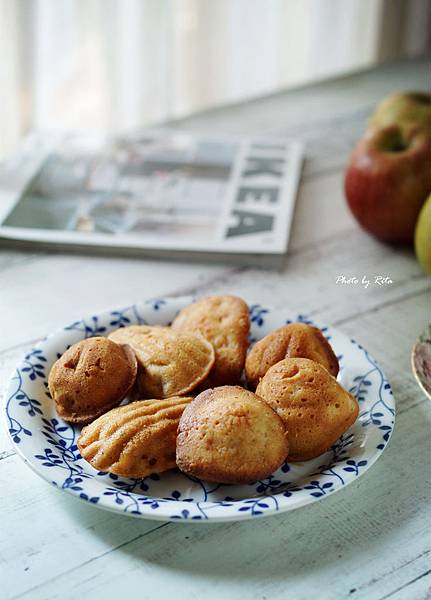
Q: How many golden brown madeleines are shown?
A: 7